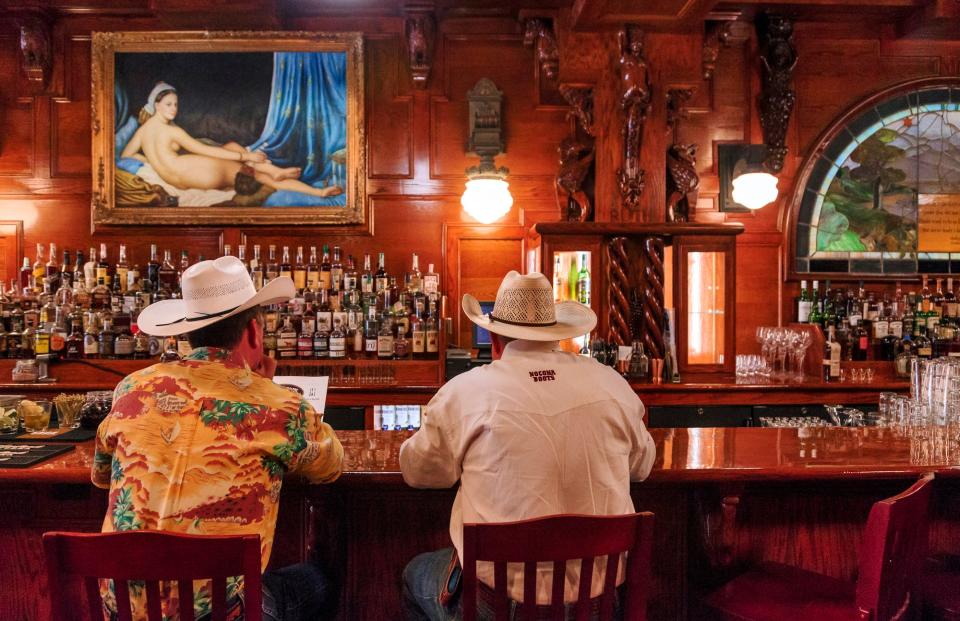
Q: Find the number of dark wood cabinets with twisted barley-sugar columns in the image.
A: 1